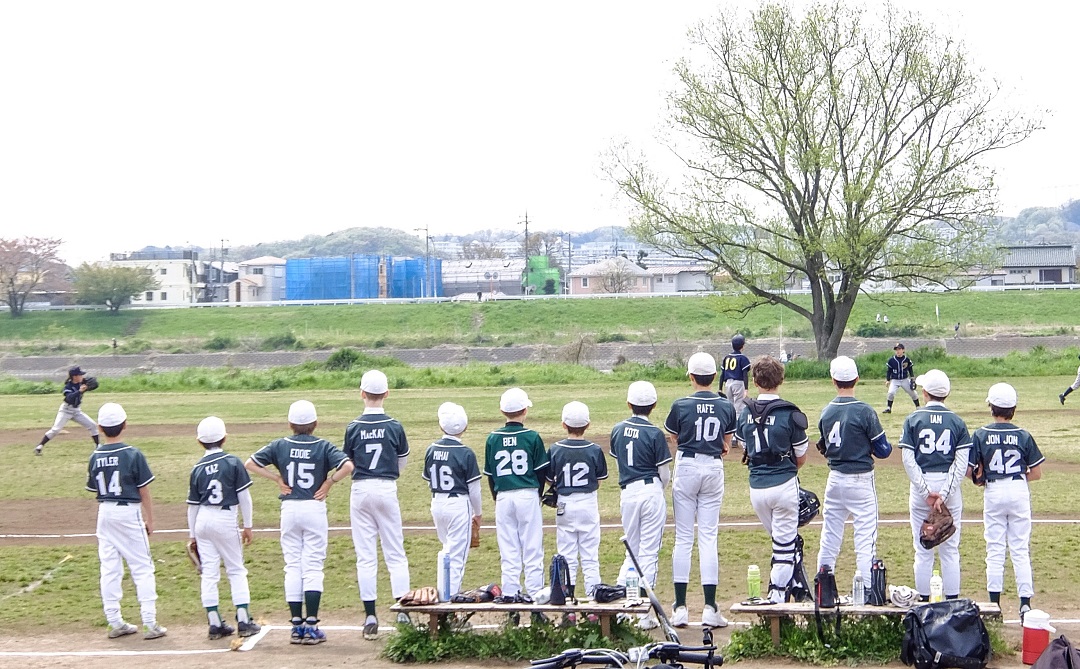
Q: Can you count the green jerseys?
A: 13